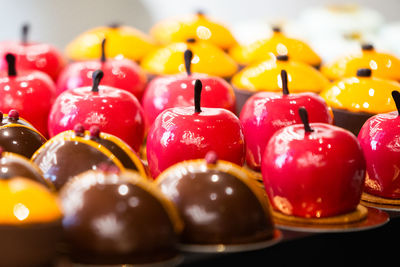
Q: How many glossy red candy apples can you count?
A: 9